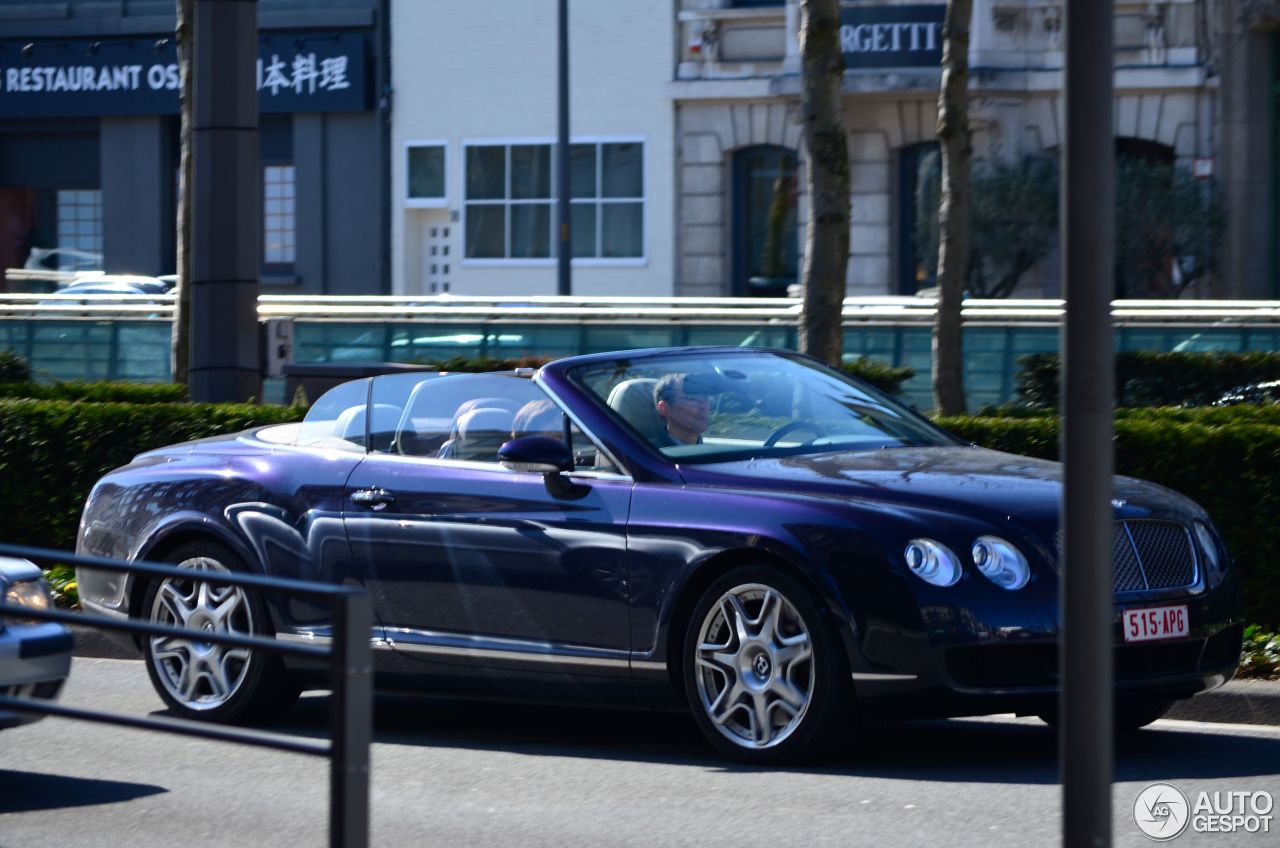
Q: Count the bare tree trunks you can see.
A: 3